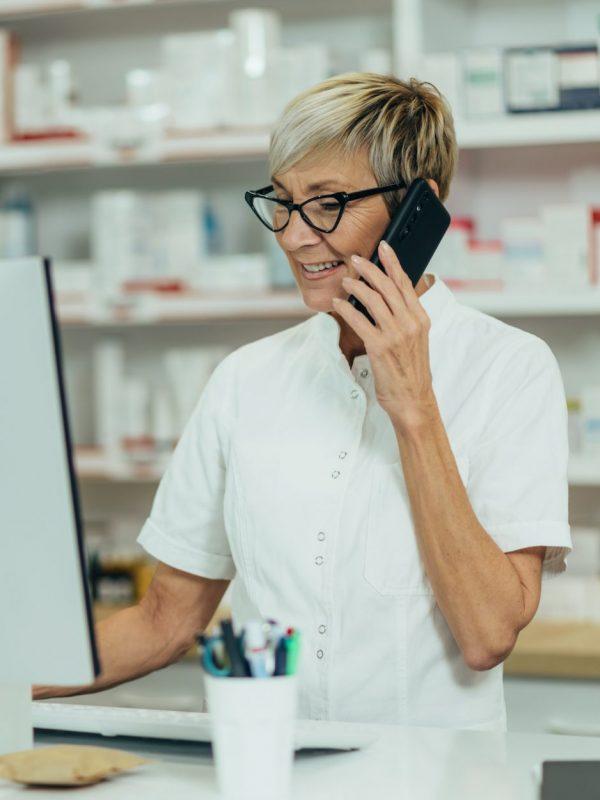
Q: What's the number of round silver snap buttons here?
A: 8